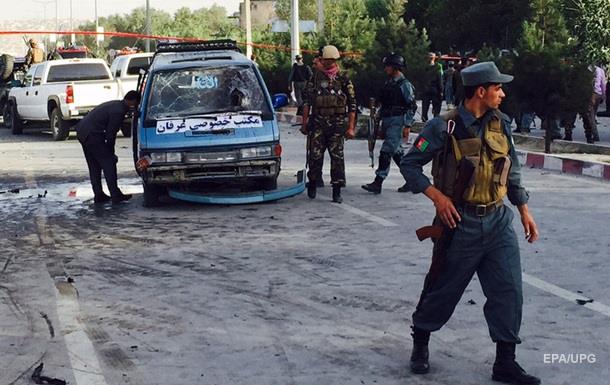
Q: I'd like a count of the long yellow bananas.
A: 0